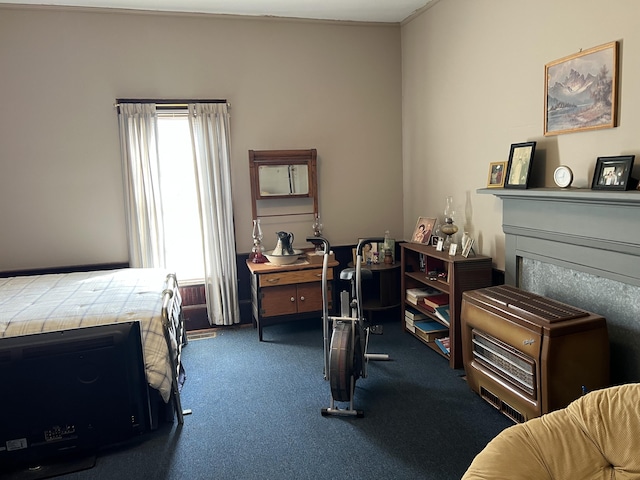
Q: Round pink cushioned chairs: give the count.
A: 0